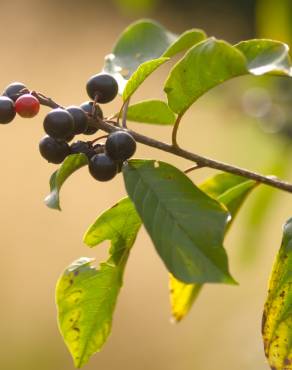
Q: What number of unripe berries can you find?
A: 1